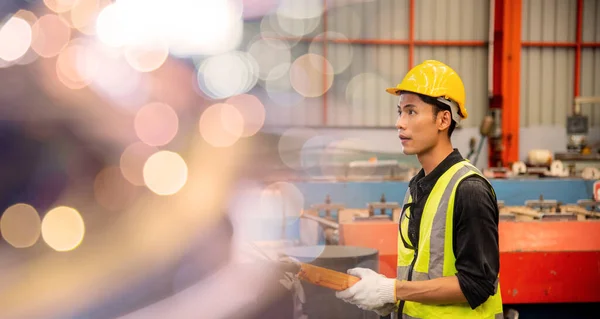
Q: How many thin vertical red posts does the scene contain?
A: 3